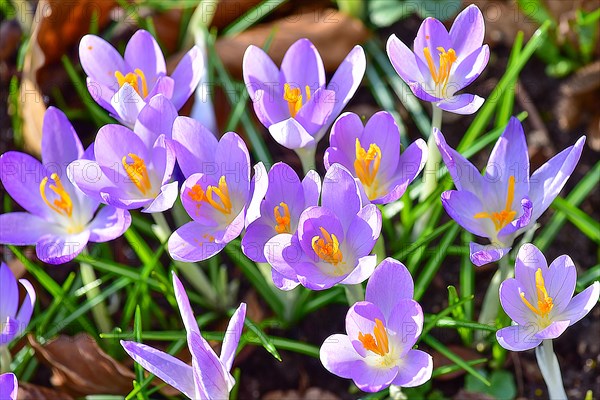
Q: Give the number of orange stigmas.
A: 12